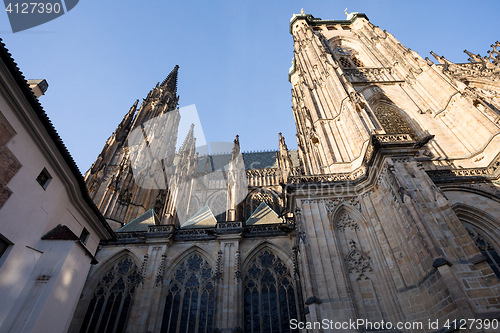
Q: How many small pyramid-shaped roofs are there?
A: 3